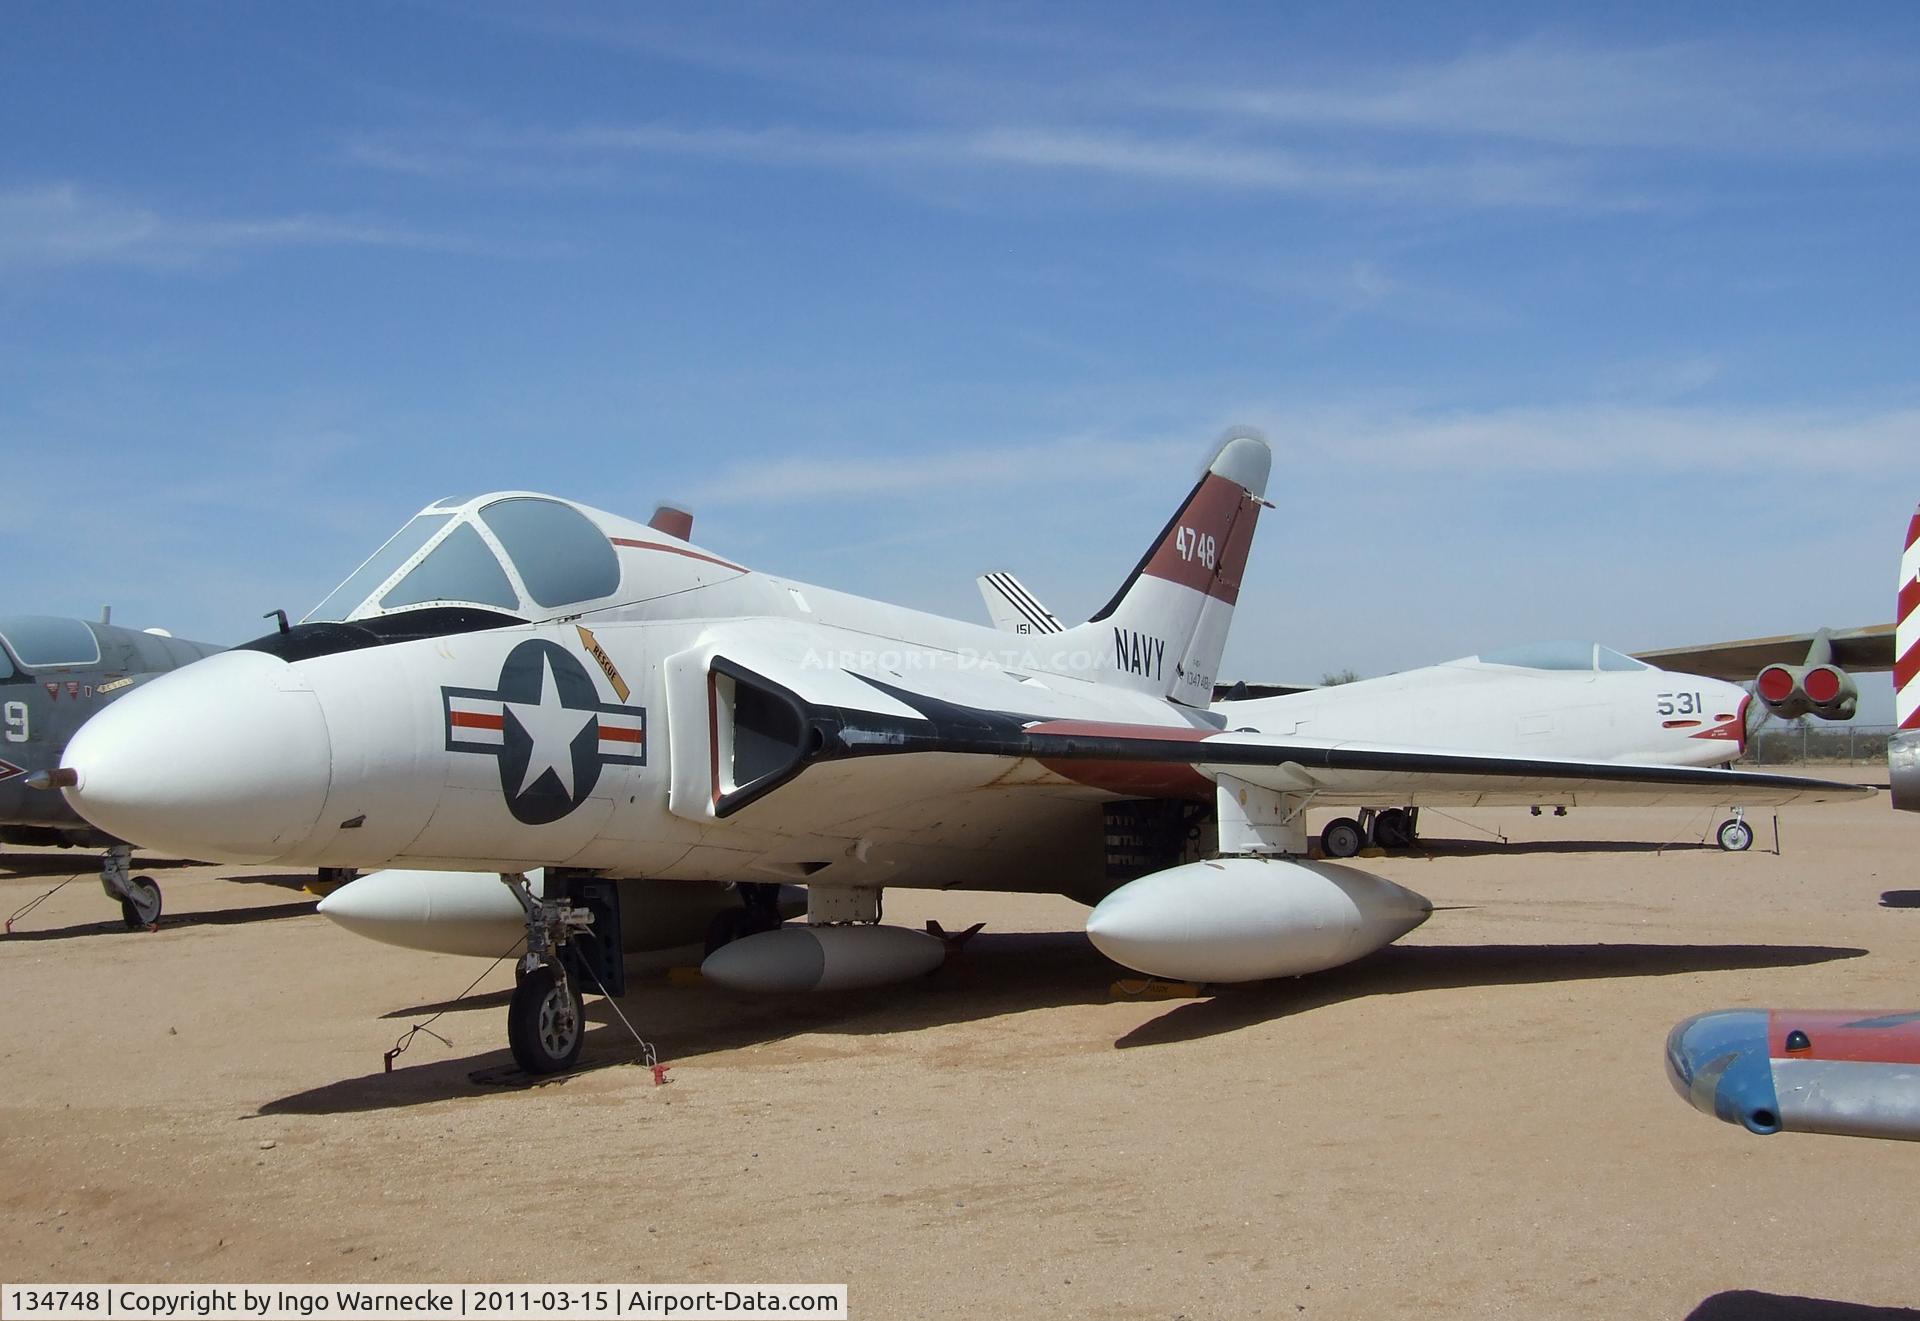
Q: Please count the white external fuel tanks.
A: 3